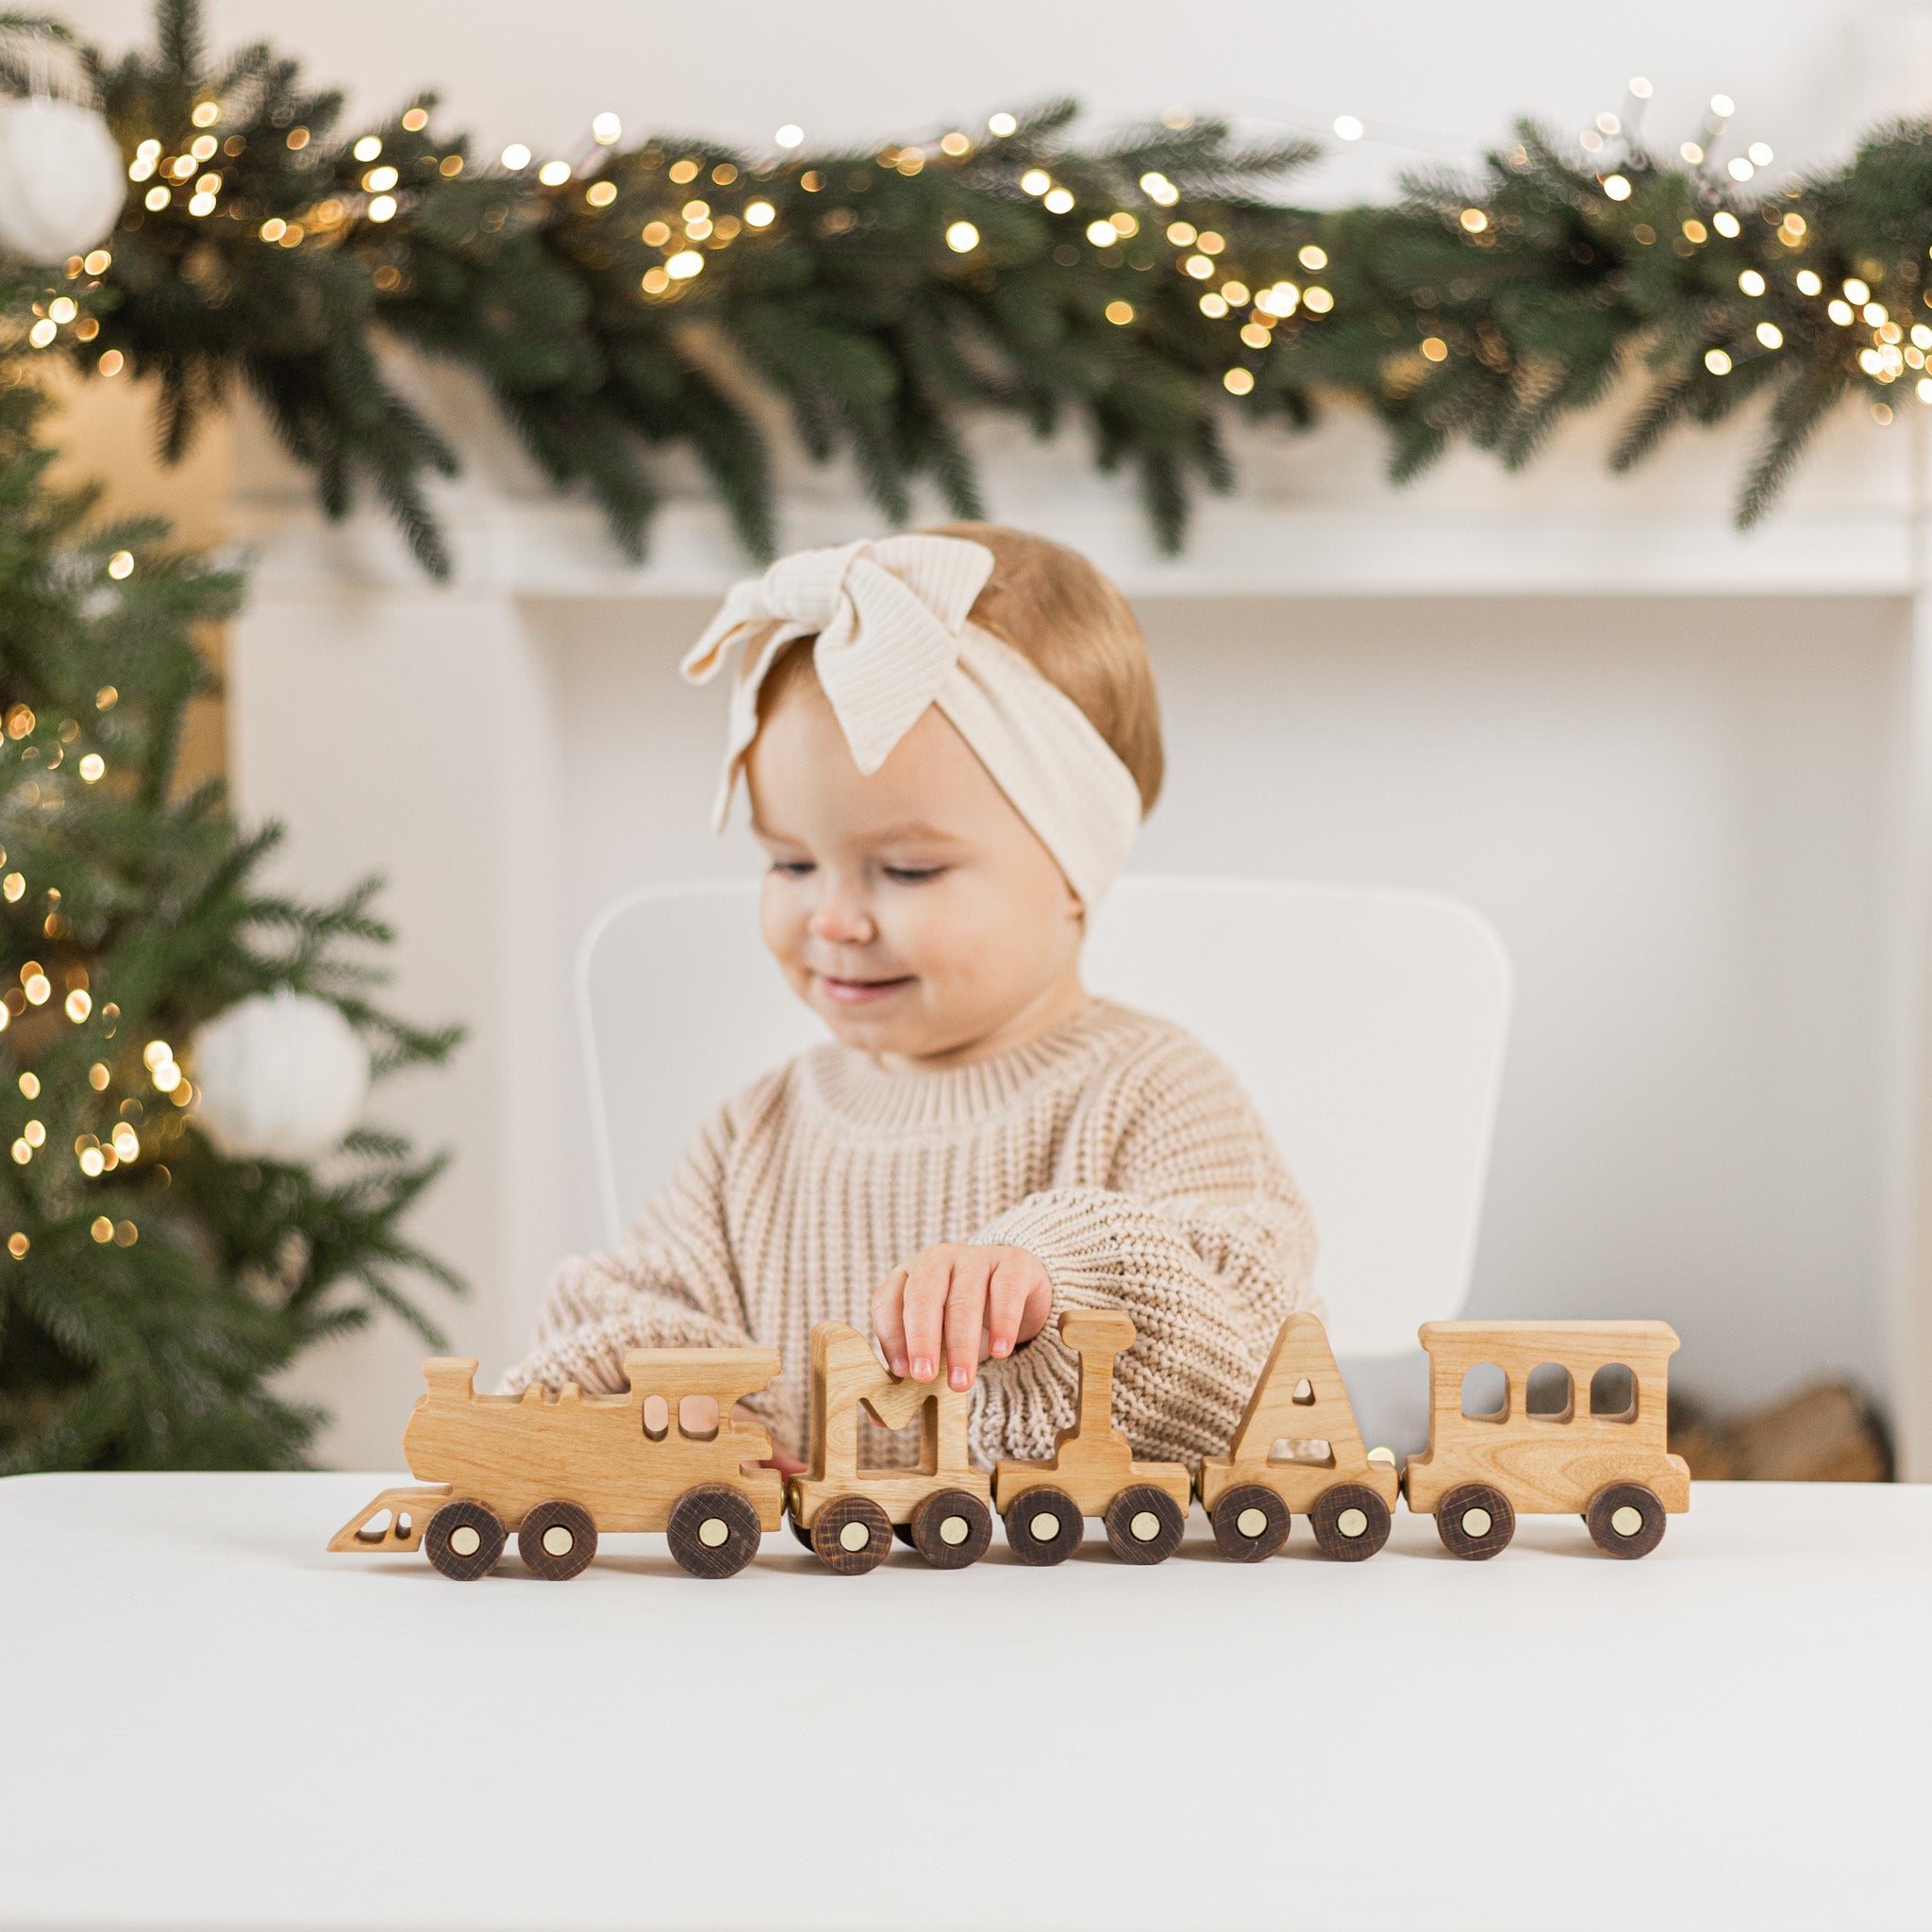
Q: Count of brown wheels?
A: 11